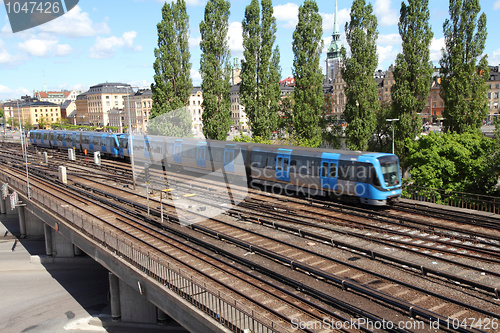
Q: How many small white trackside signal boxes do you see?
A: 4